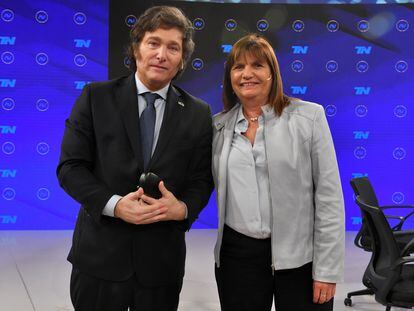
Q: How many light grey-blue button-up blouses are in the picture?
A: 1